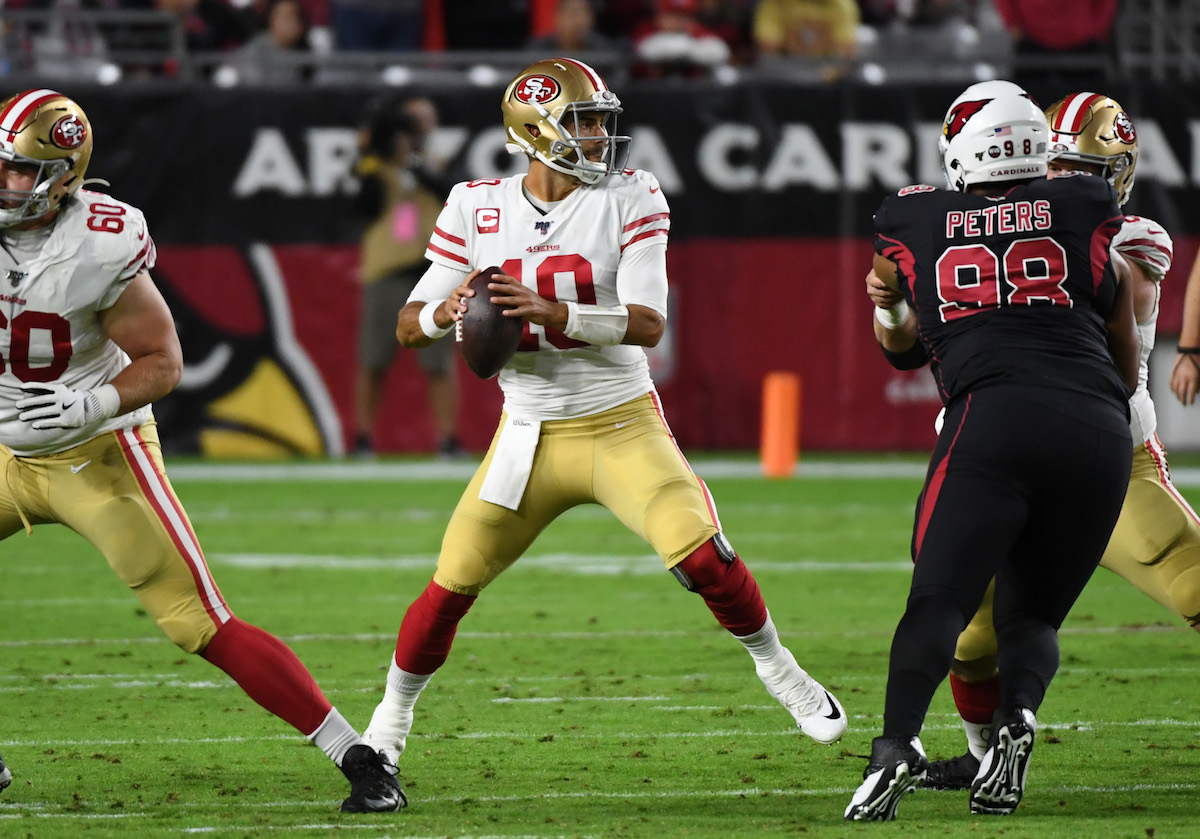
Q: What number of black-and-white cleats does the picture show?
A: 2